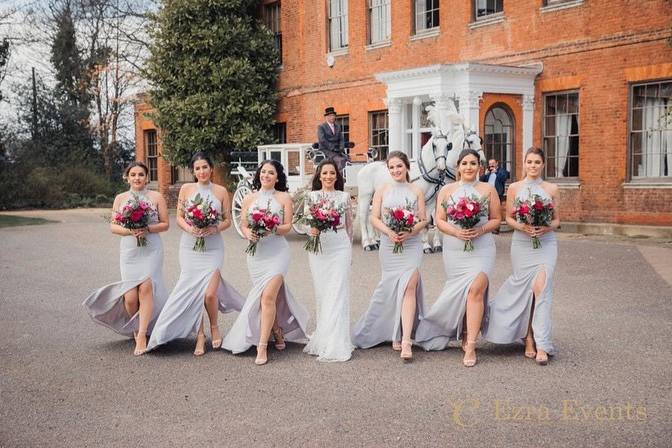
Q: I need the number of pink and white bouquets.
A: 7